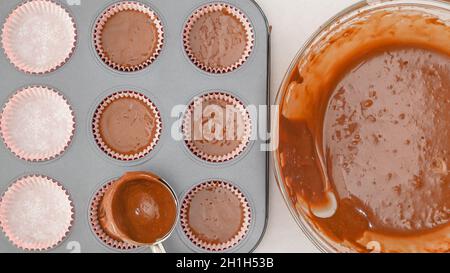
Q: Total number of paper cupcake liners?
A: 9